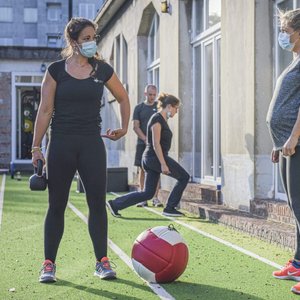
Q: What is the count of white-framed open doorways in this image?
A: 1